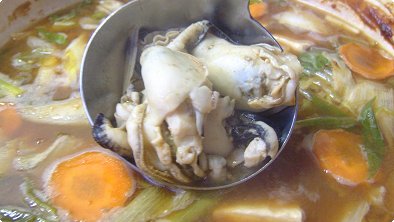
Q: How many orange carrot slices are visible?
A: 5